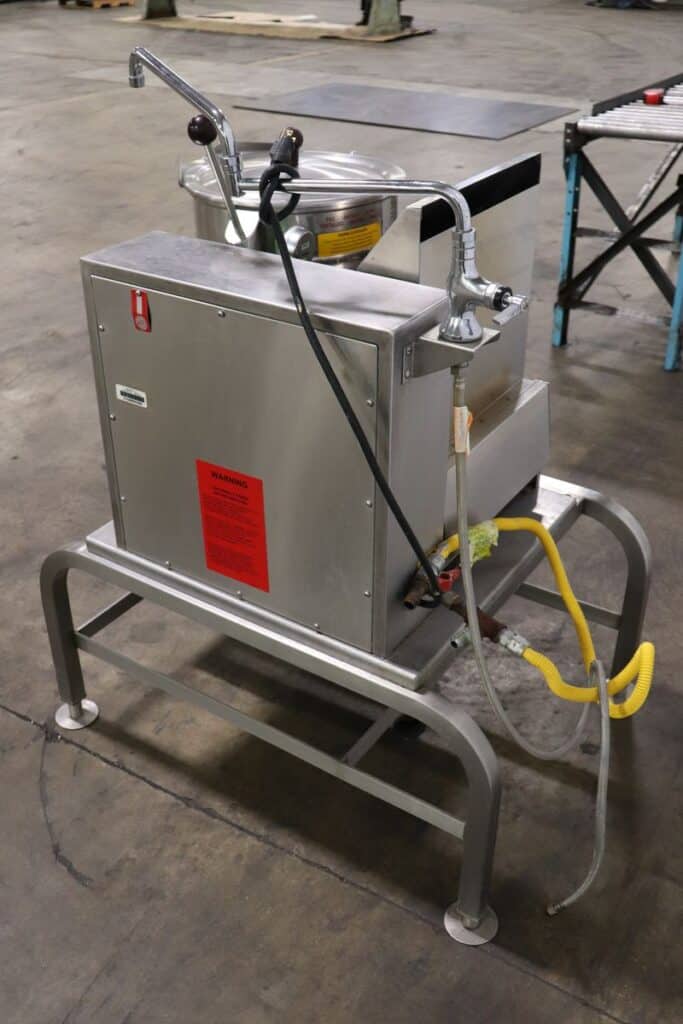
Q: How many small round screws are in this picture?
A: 13